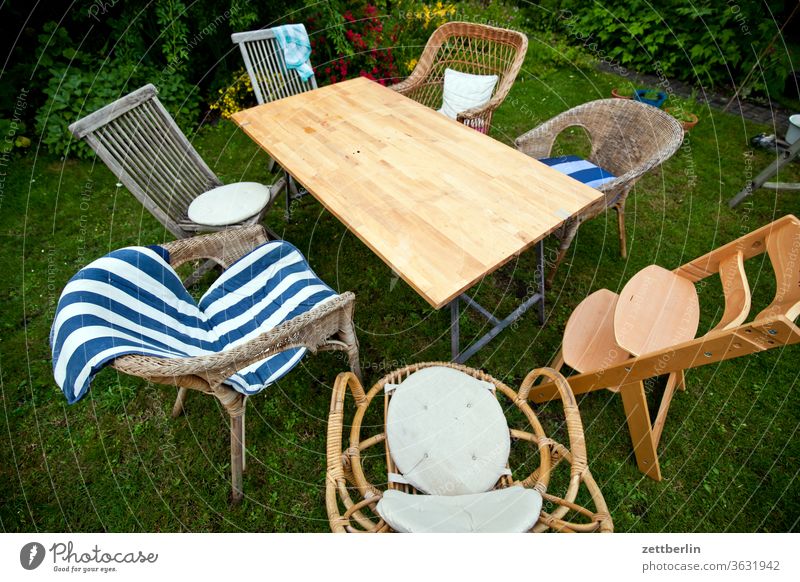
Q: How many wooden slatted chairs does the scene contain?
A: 2